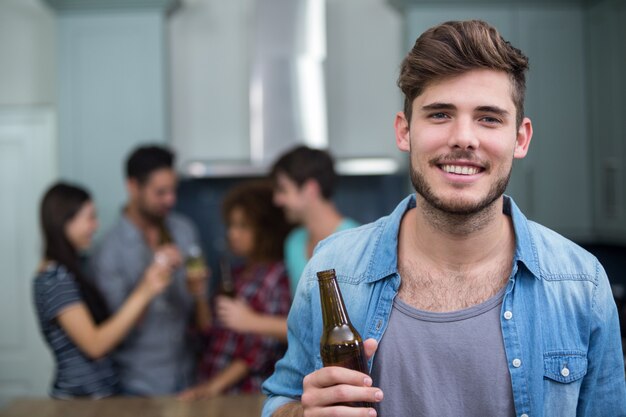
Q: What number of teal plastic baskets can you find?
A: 0